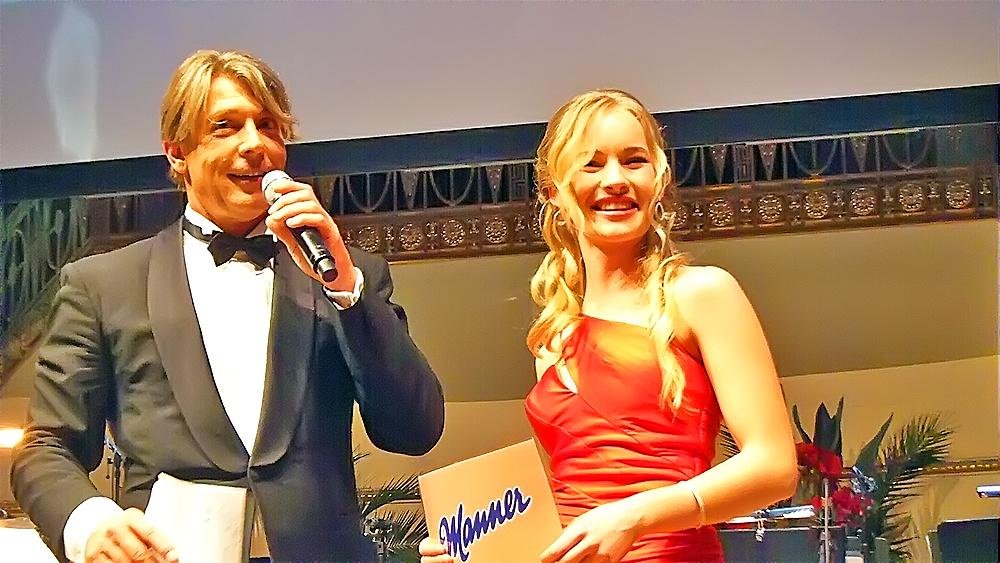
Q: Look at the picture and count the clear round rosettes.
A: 10